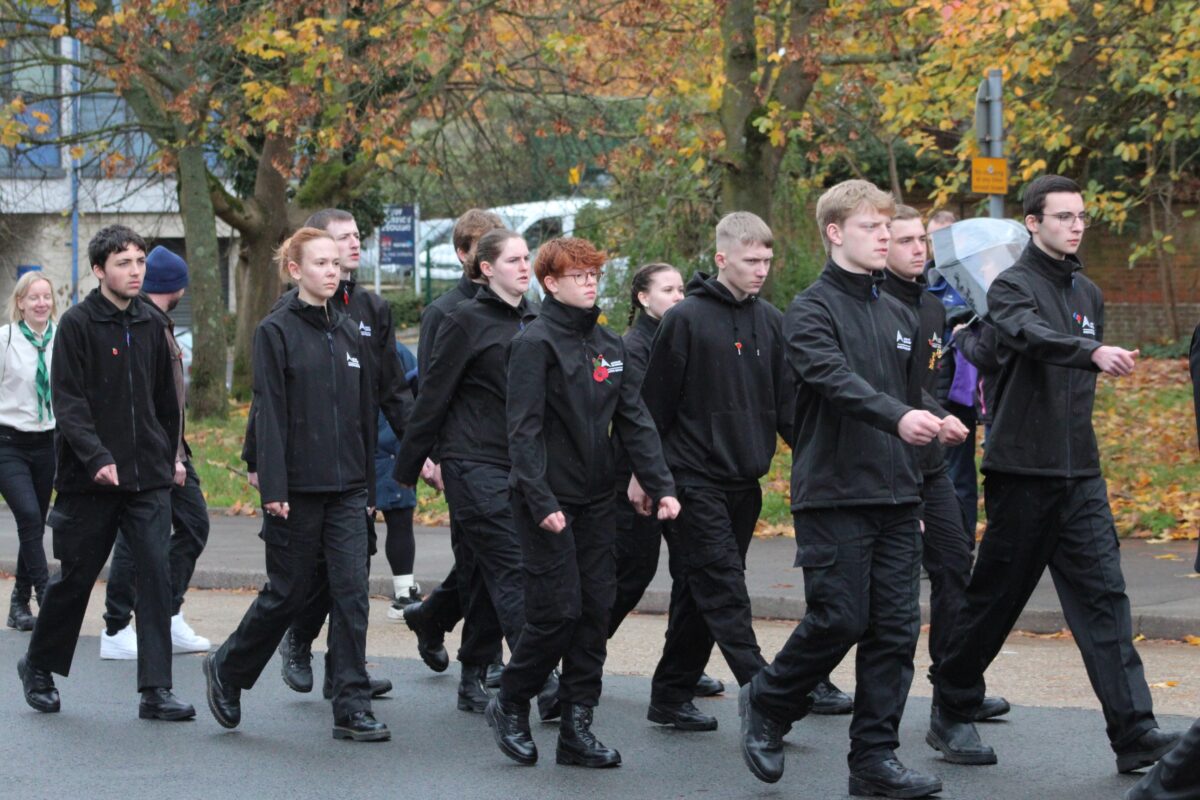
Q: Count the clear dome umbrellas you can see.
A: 1